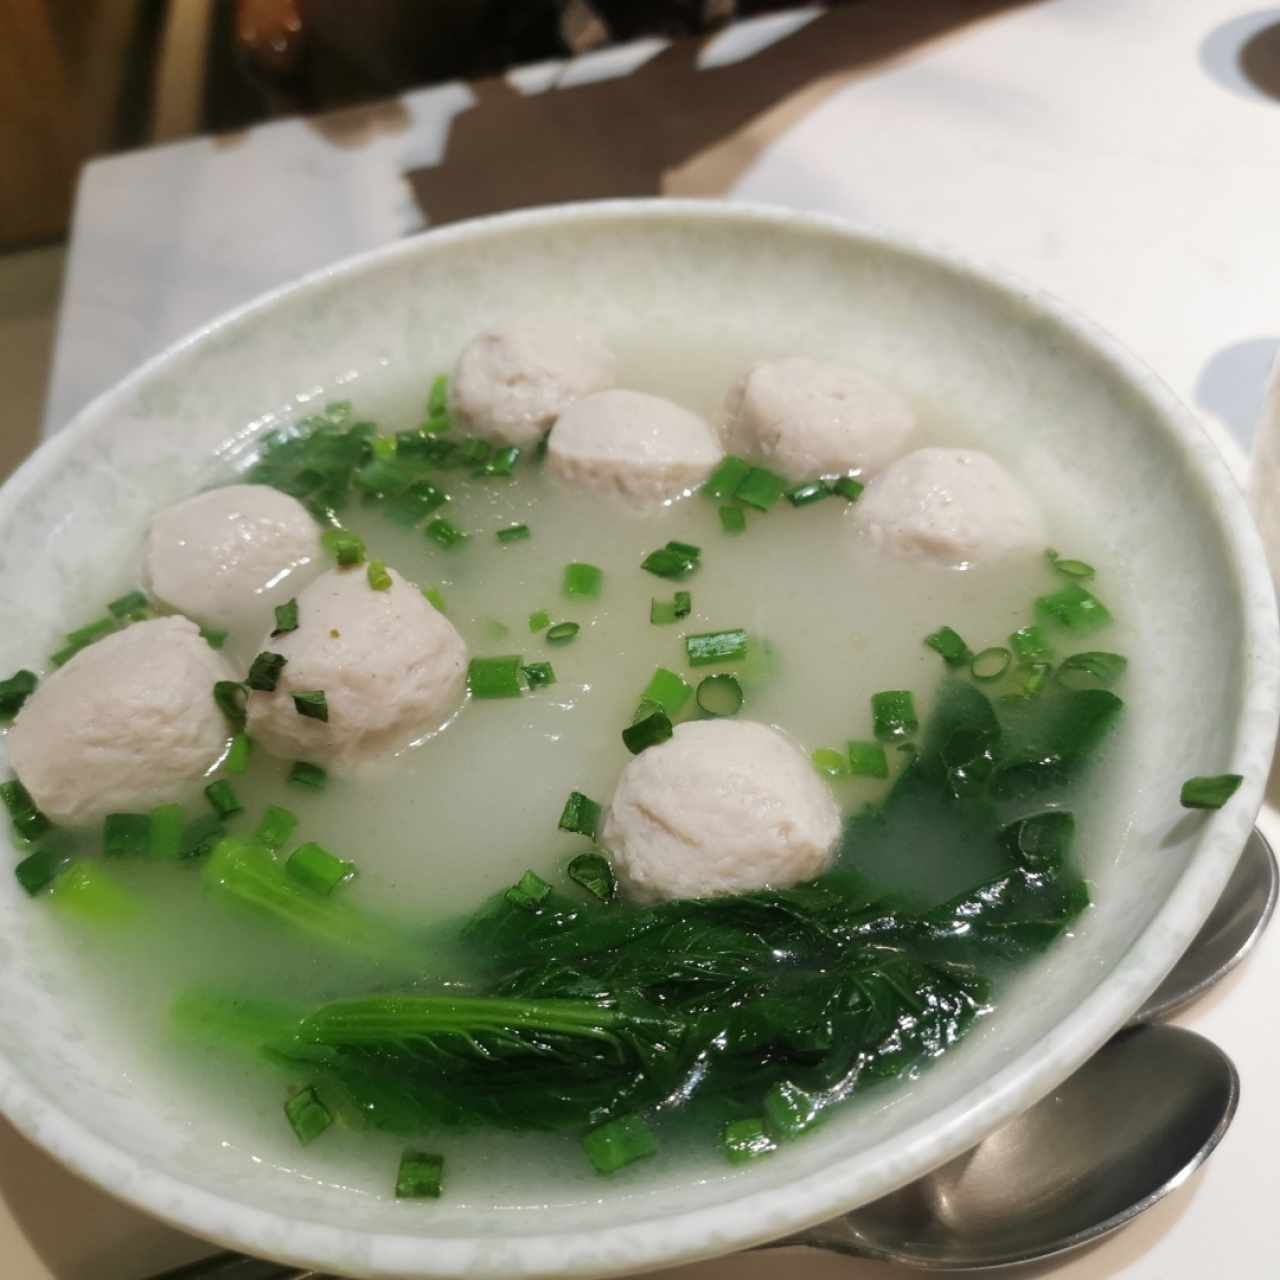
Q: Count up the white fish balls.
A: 8